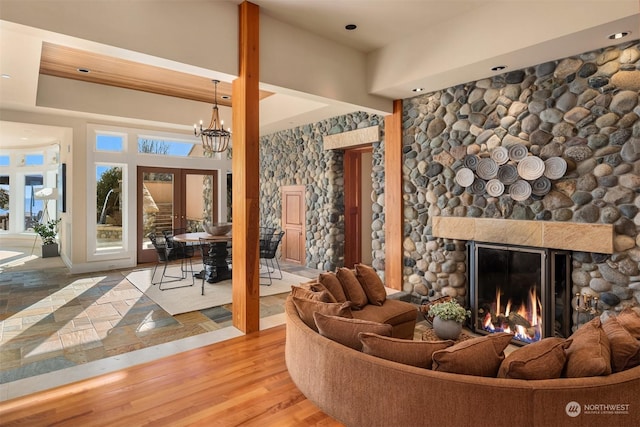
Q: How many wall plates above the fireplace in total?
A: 12